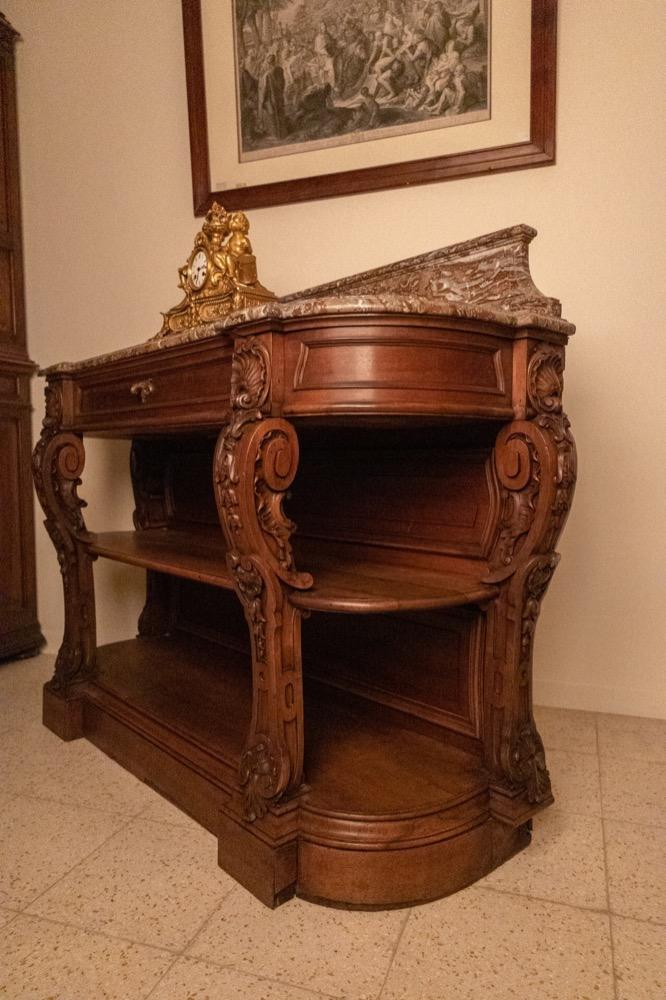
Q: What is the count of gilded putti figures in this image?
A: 1